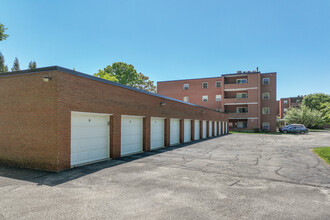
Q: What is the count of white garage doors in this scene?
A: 12